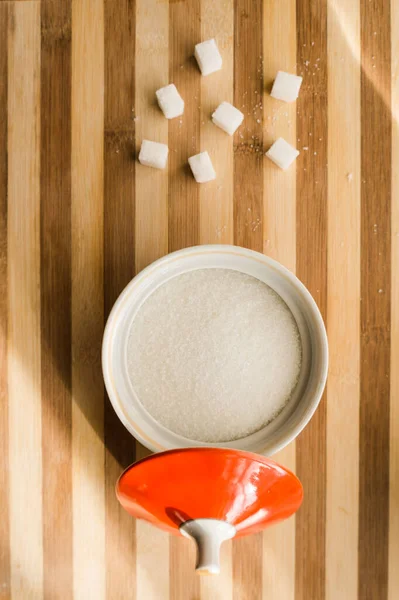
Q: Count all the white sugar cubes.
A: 7